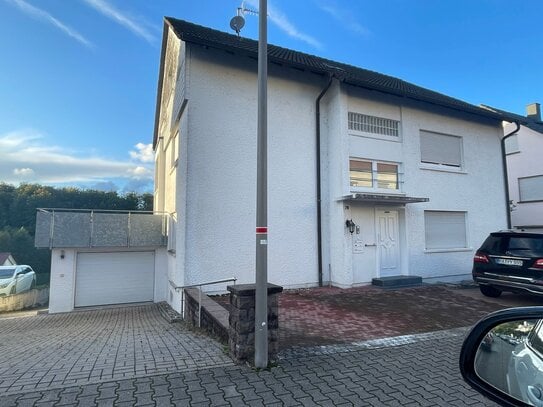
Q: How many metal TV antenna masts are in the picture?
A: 1